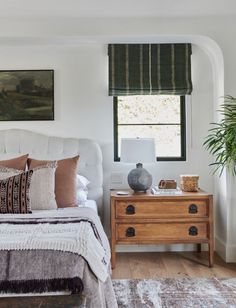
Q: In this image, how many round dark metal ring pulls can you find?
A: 4